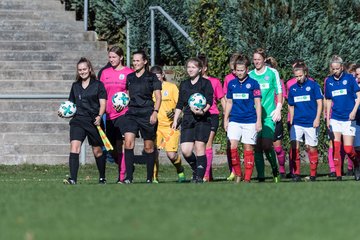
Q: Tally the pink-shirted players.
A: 6